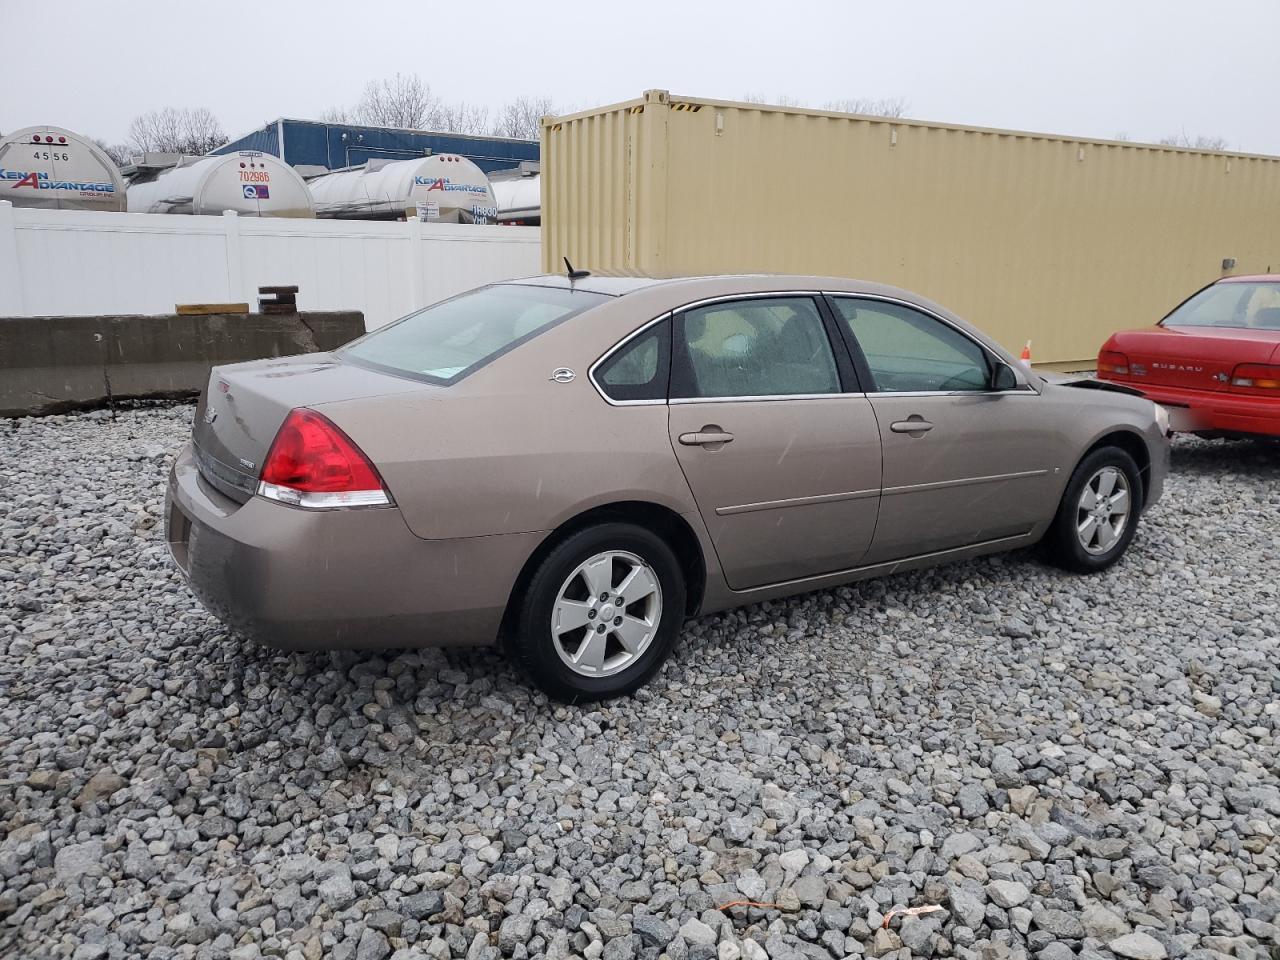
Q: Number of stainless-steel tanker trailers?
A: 4